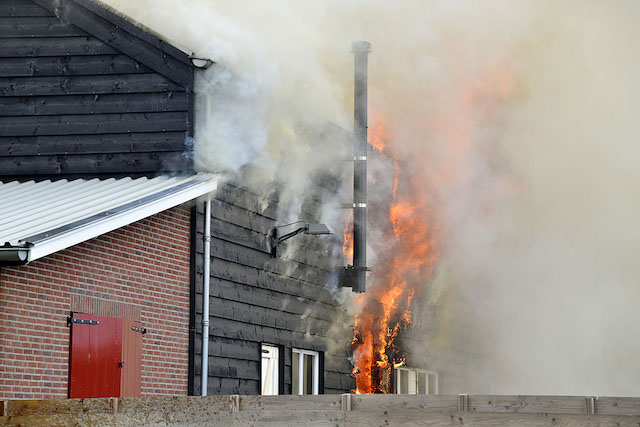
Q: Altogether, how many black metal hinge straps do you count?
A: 2